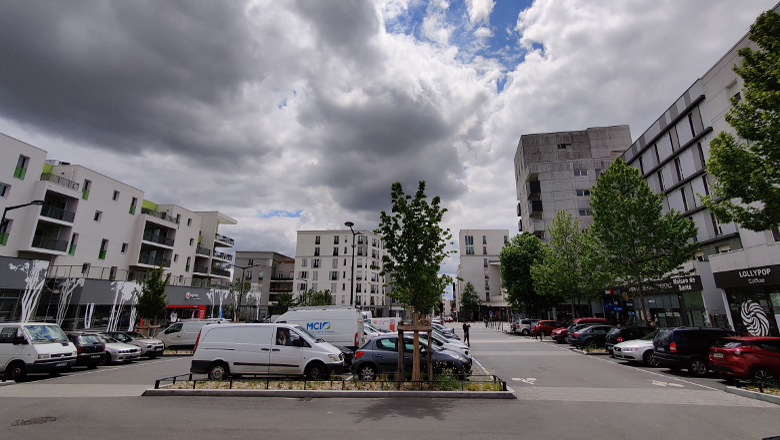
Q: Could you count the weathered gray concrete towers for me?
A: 1